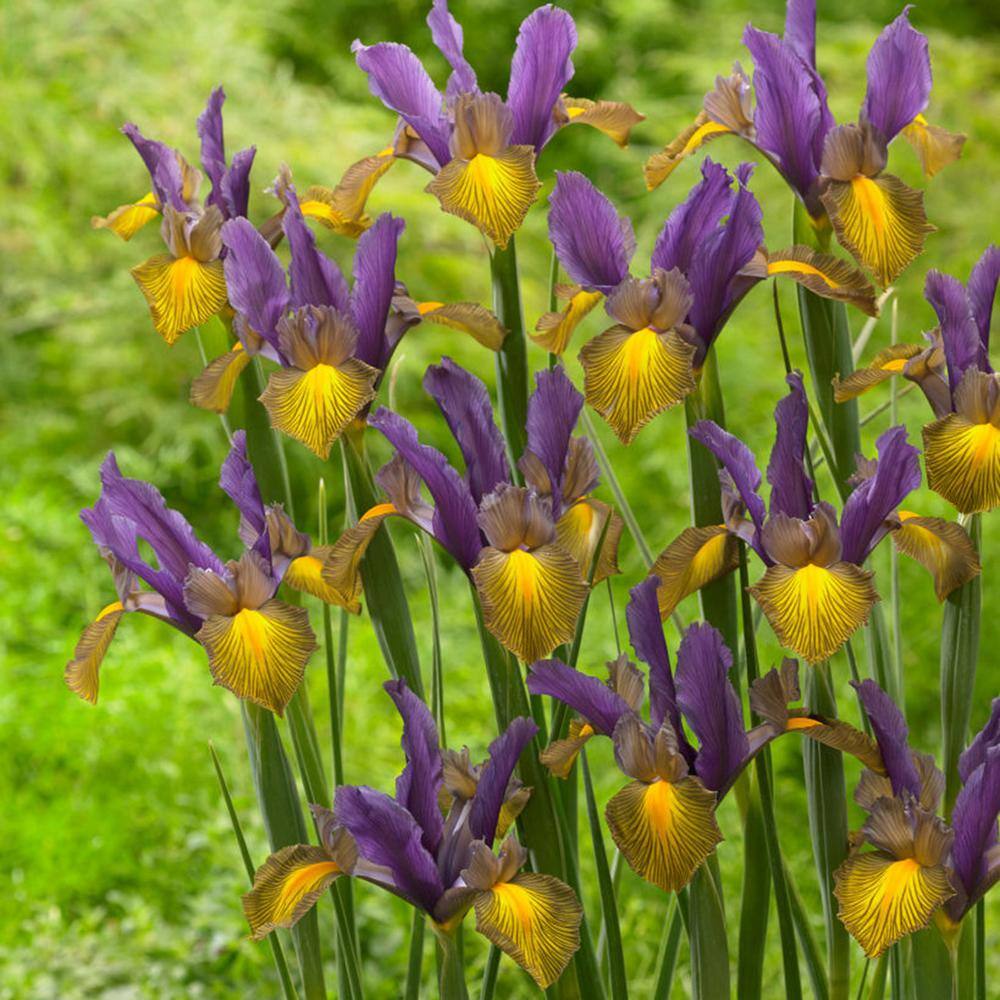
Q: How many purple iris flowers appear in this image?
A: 12